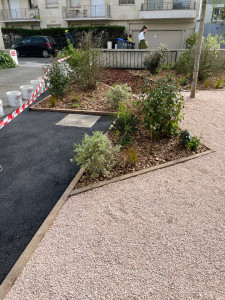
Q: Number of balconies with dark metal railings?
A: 3